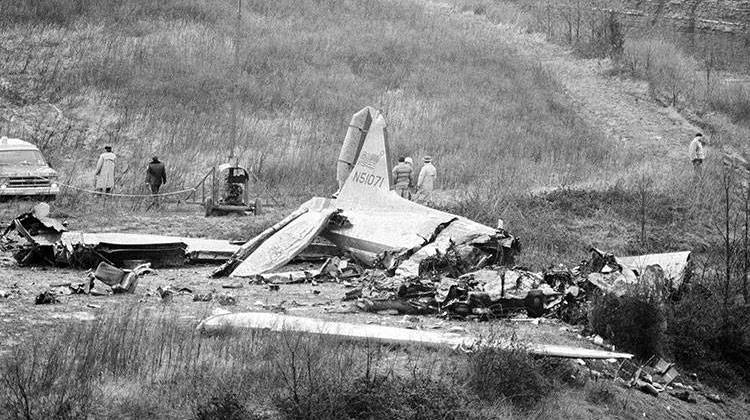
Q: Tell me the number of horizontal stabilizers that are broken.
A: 1